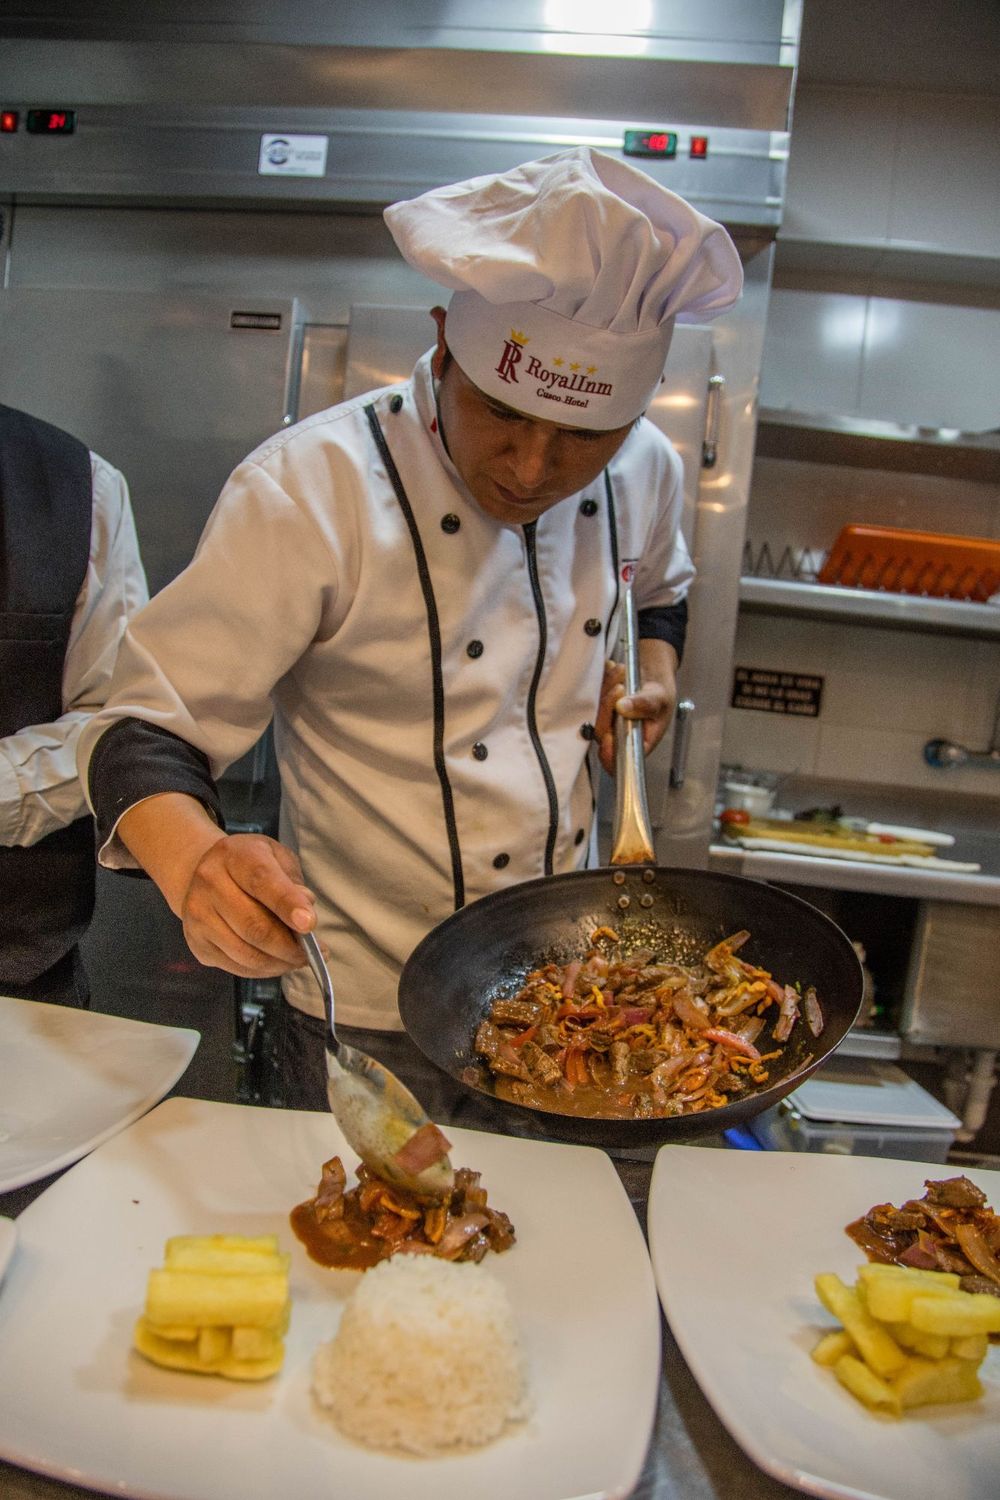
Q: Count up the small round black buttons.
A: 9